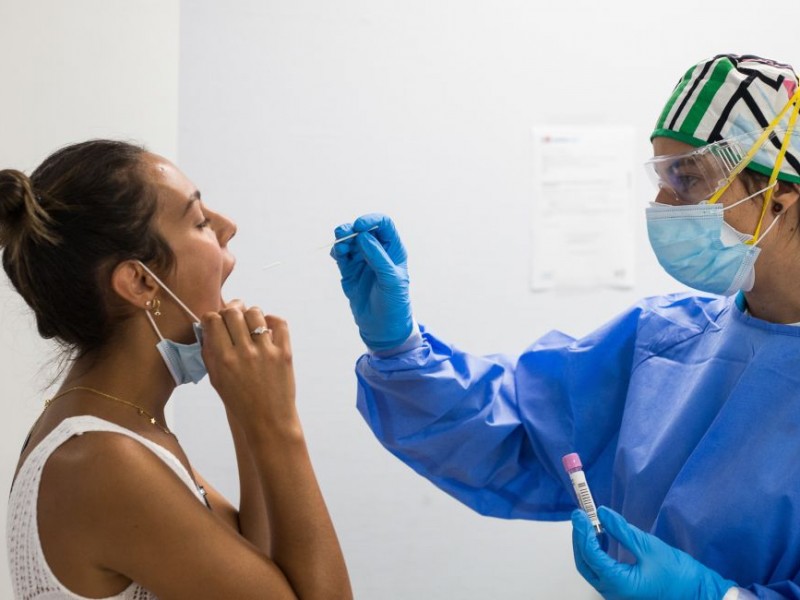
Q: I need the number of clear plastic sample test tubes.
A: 1